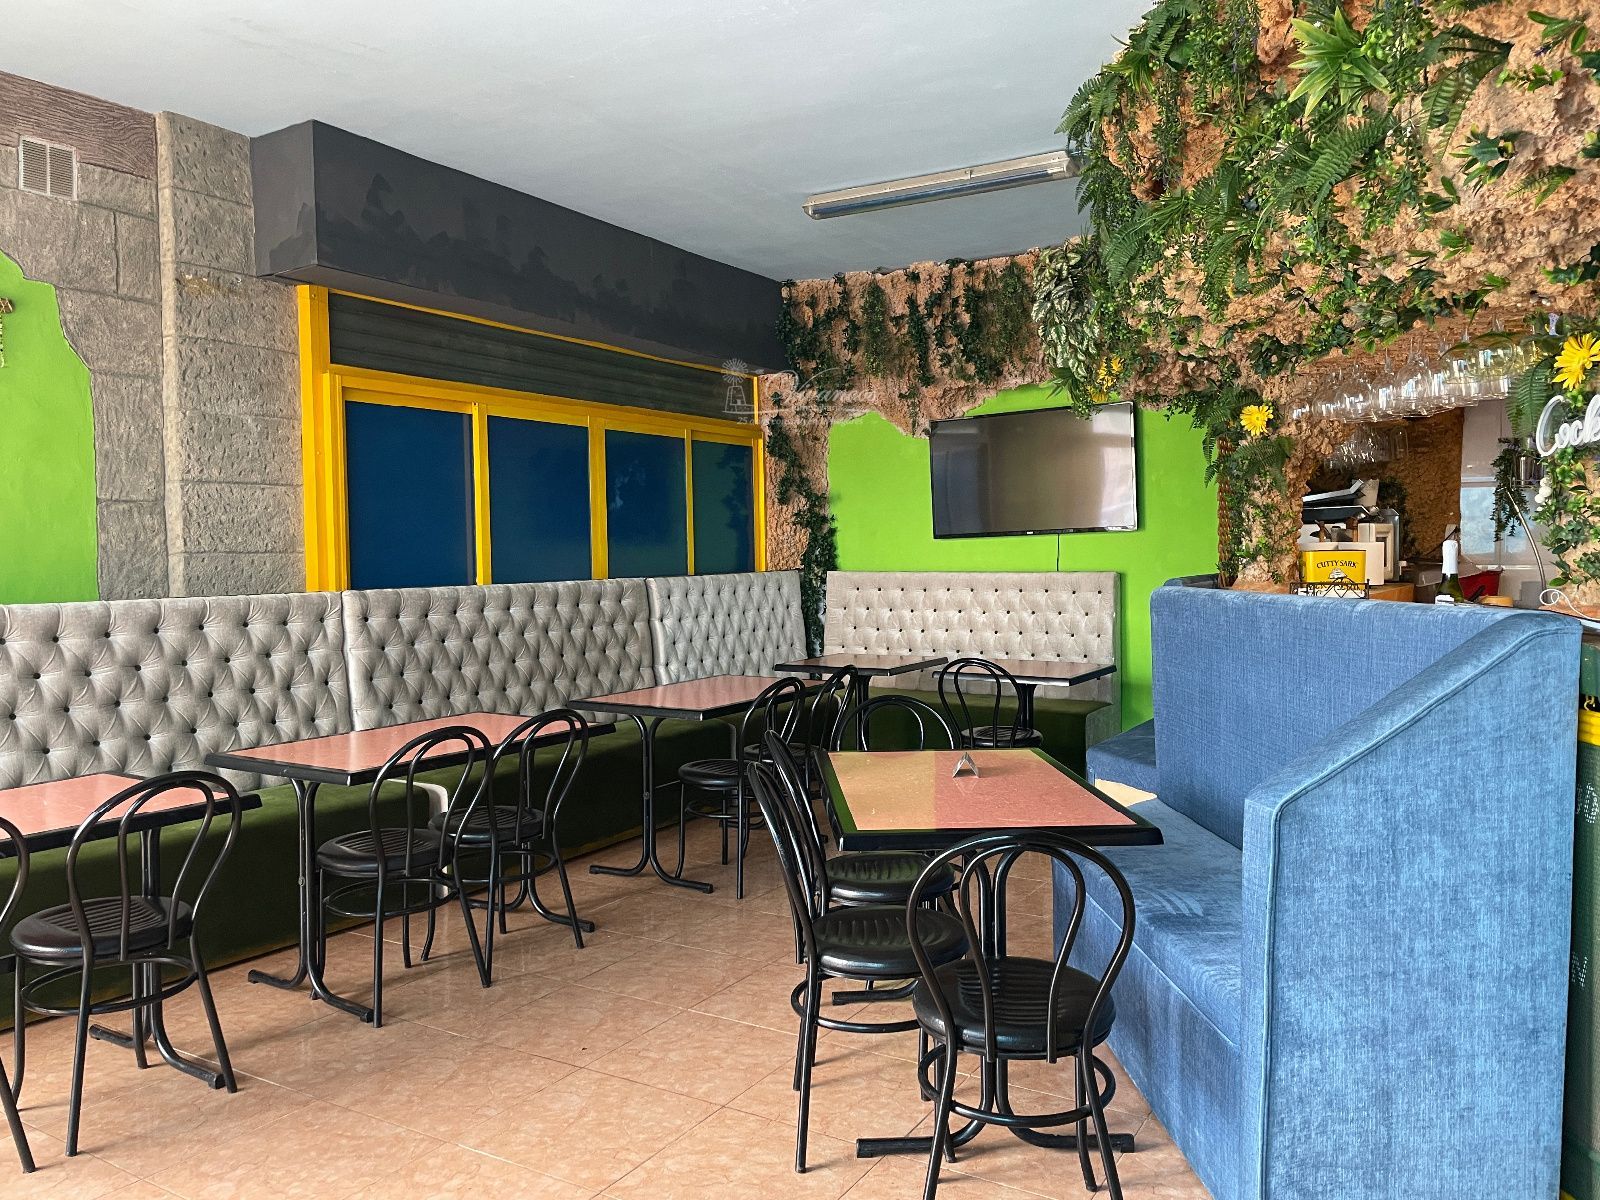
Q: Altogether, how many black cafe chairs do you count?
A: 11